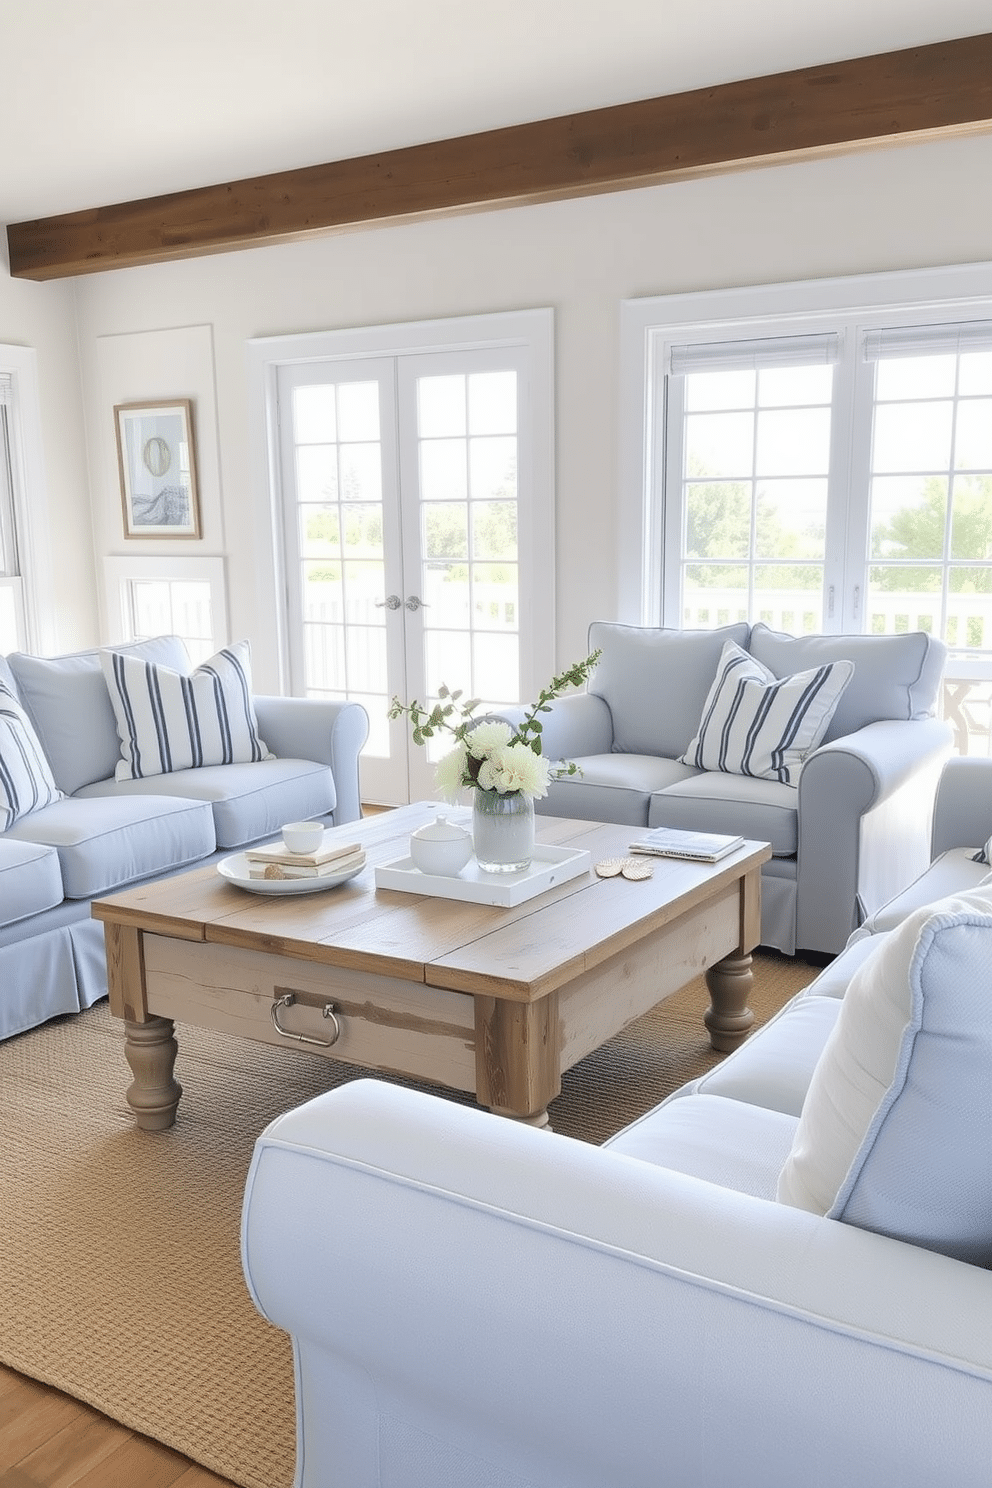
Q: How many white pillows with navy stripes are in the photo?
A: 3